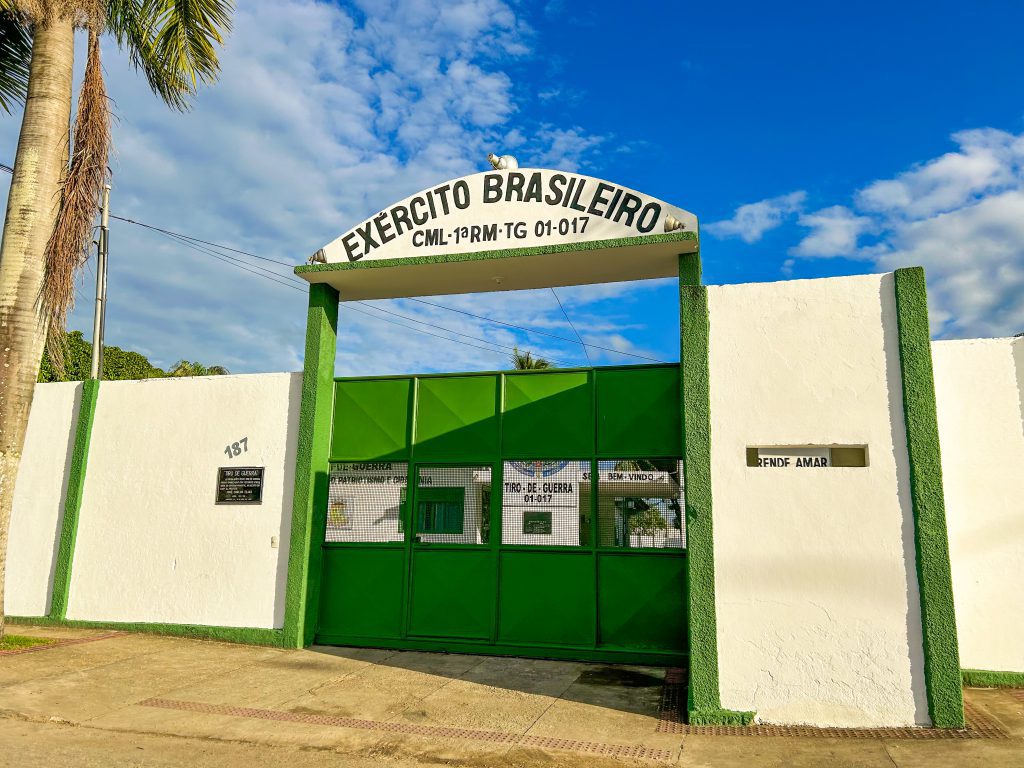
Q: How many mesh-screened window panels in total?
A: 4